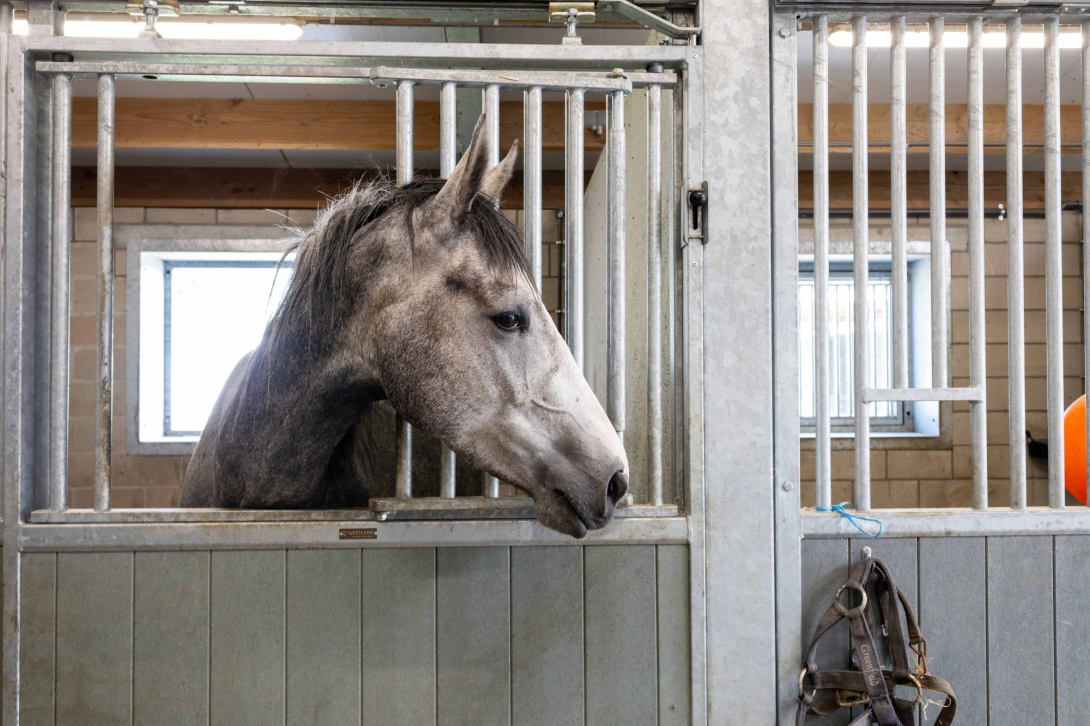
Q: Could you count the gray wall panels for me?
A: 15